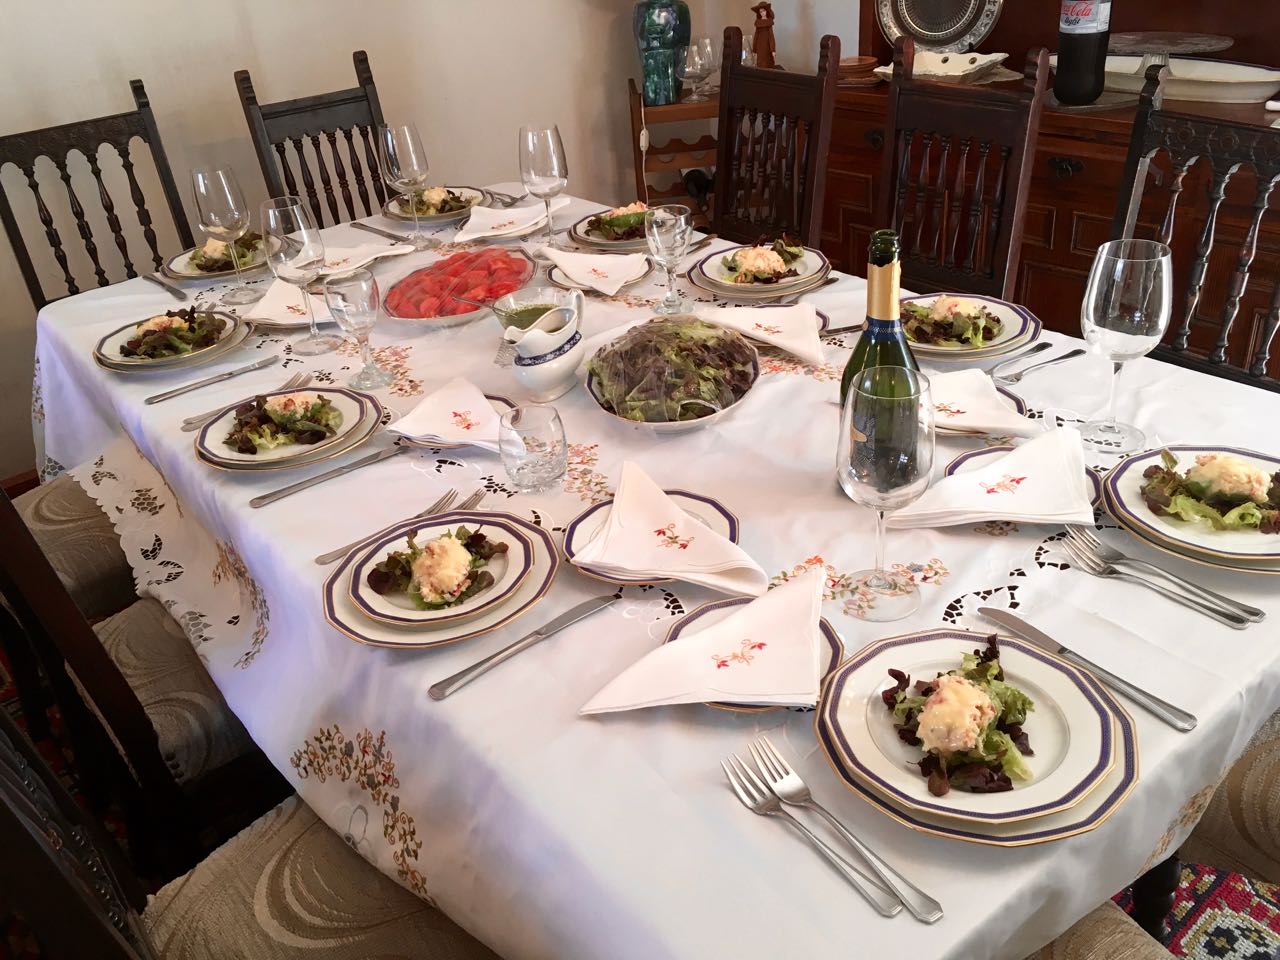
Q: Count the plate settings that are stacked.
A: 10